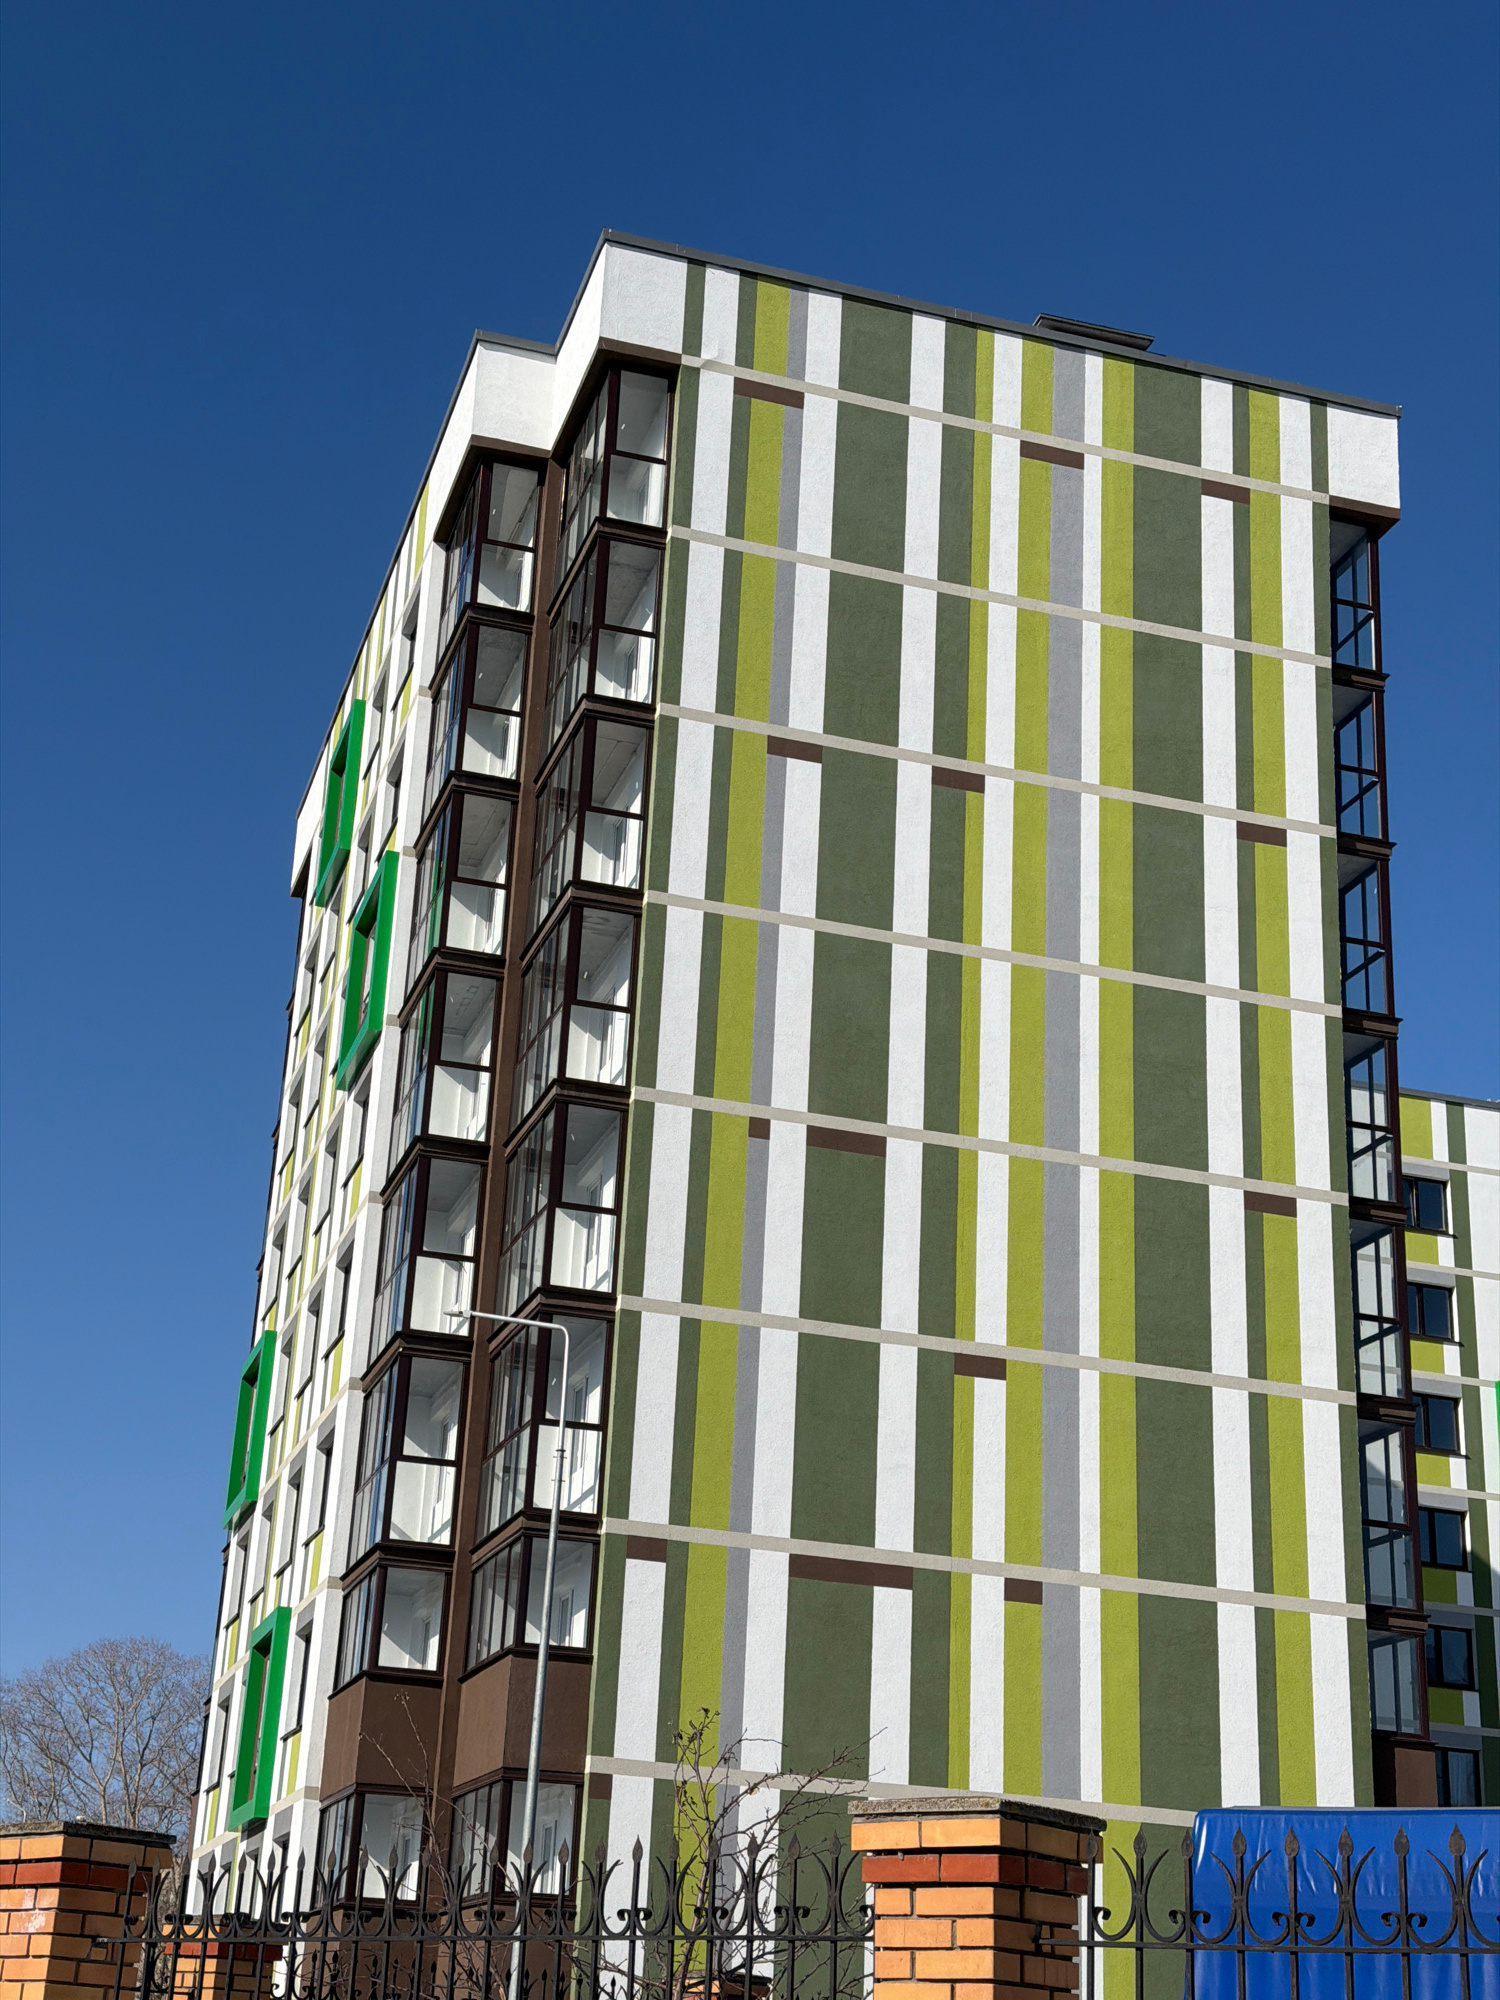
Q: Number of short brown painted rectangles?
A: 14